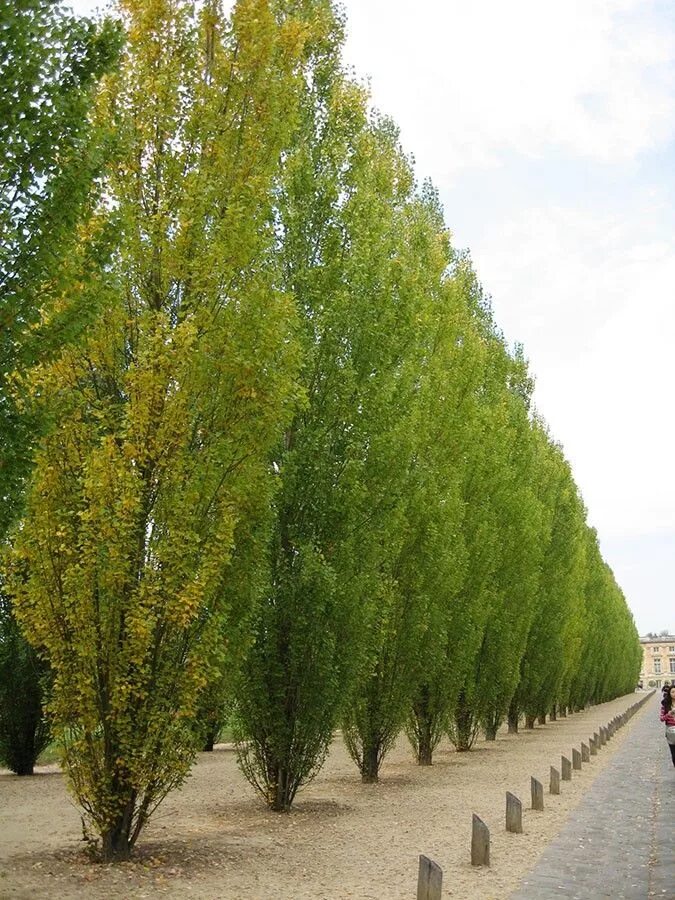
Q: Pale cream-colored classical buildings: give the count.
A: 1